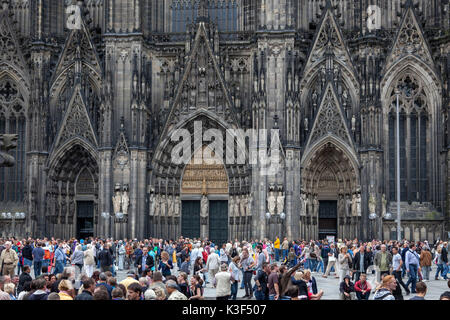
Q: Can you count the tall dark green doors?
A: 4